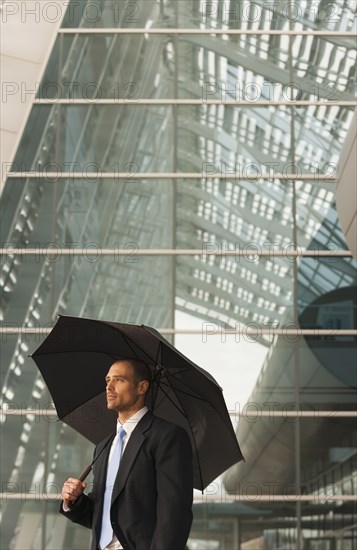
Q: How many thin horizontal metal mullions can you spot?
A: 7